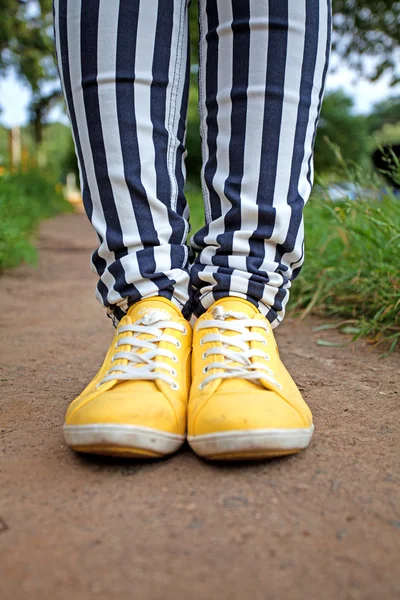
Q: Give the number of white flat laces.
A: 2